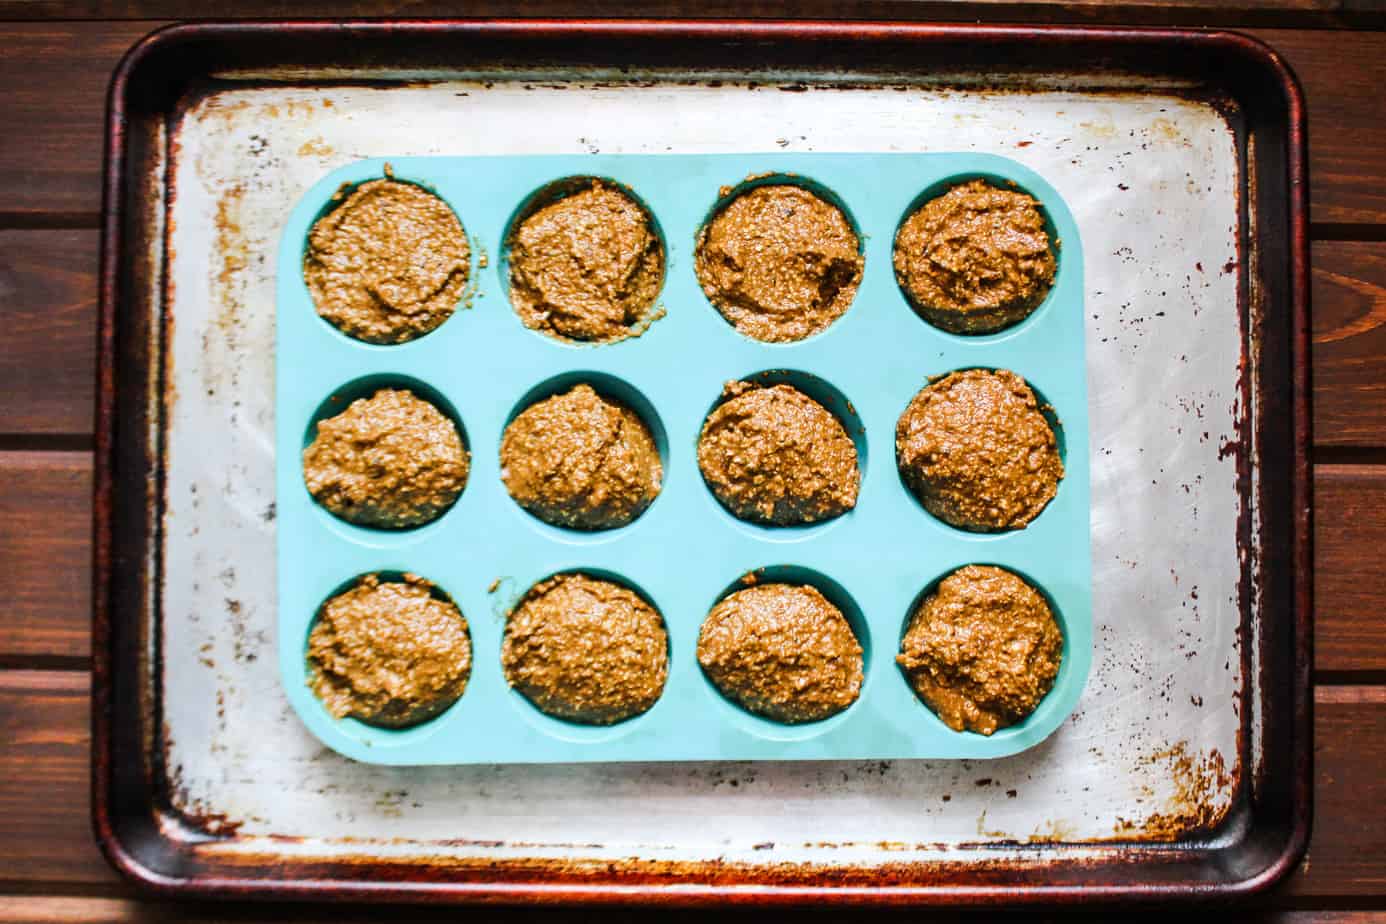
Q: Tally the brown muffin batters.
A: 12